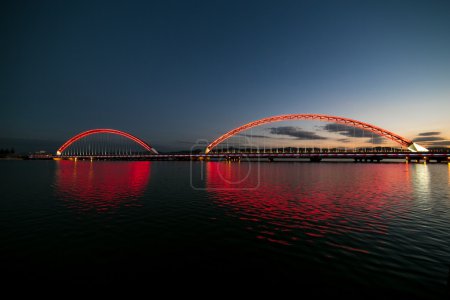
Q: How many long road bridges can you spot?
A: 1